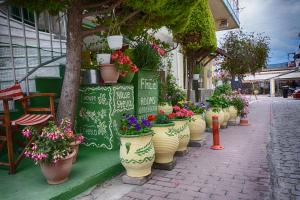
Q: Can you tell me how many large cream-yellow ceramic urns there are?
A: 7